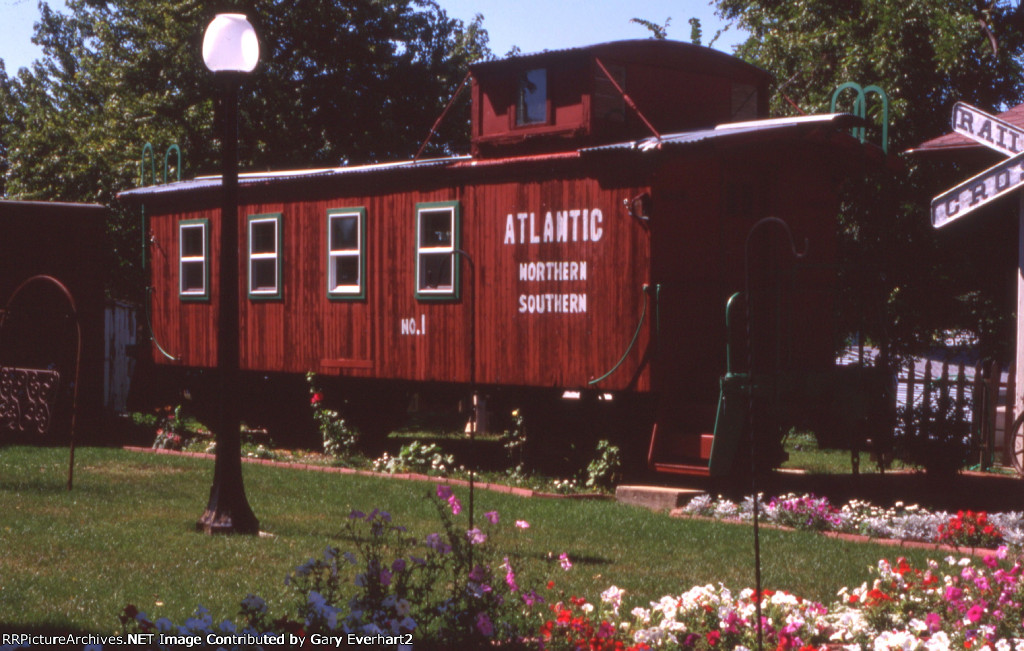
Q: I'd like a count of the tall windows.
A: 4